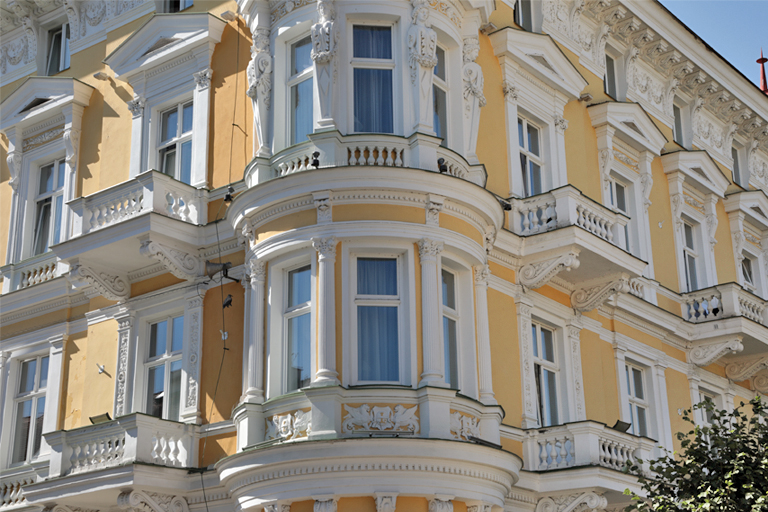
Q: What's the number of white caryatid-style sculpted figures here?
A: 4